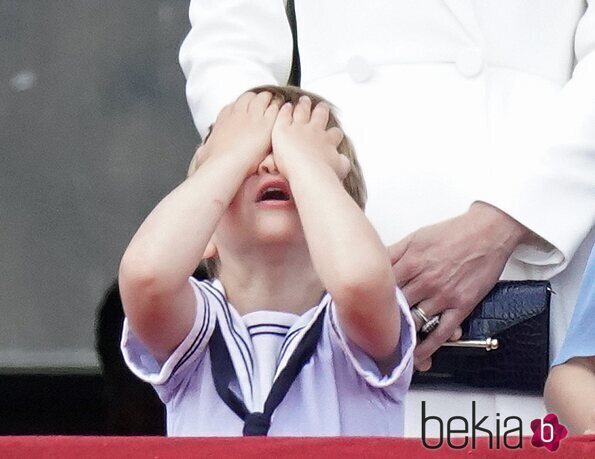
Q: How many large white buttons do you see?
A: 2